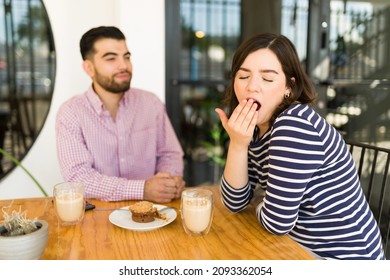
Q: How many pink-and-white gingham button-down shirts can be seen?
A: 1